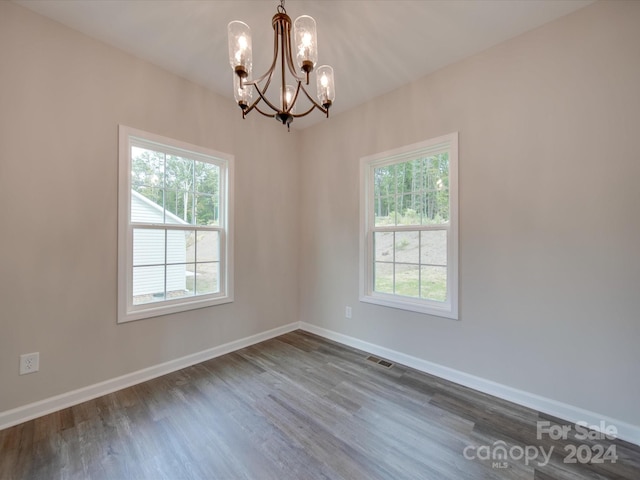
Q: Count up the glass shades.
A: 5